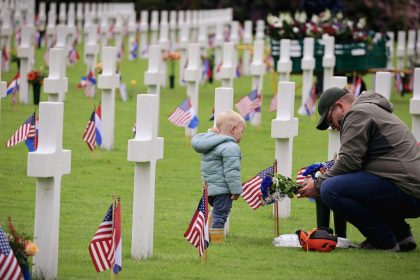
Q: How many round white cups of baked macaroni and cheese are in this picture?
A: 0